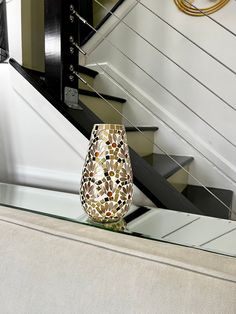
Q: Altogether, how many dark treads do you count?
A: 5